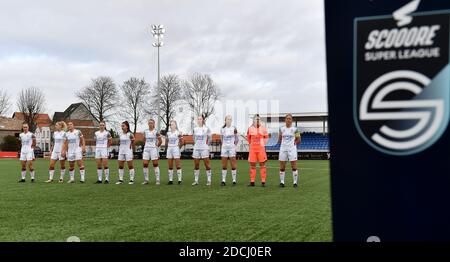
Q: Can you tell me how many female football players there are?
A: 11